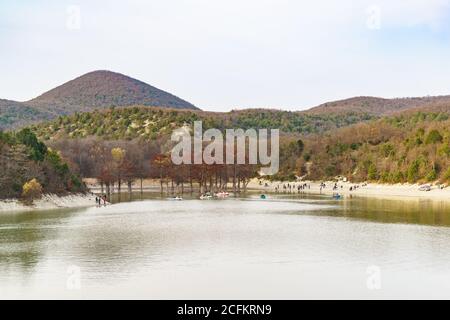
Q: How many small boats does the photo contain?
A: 5